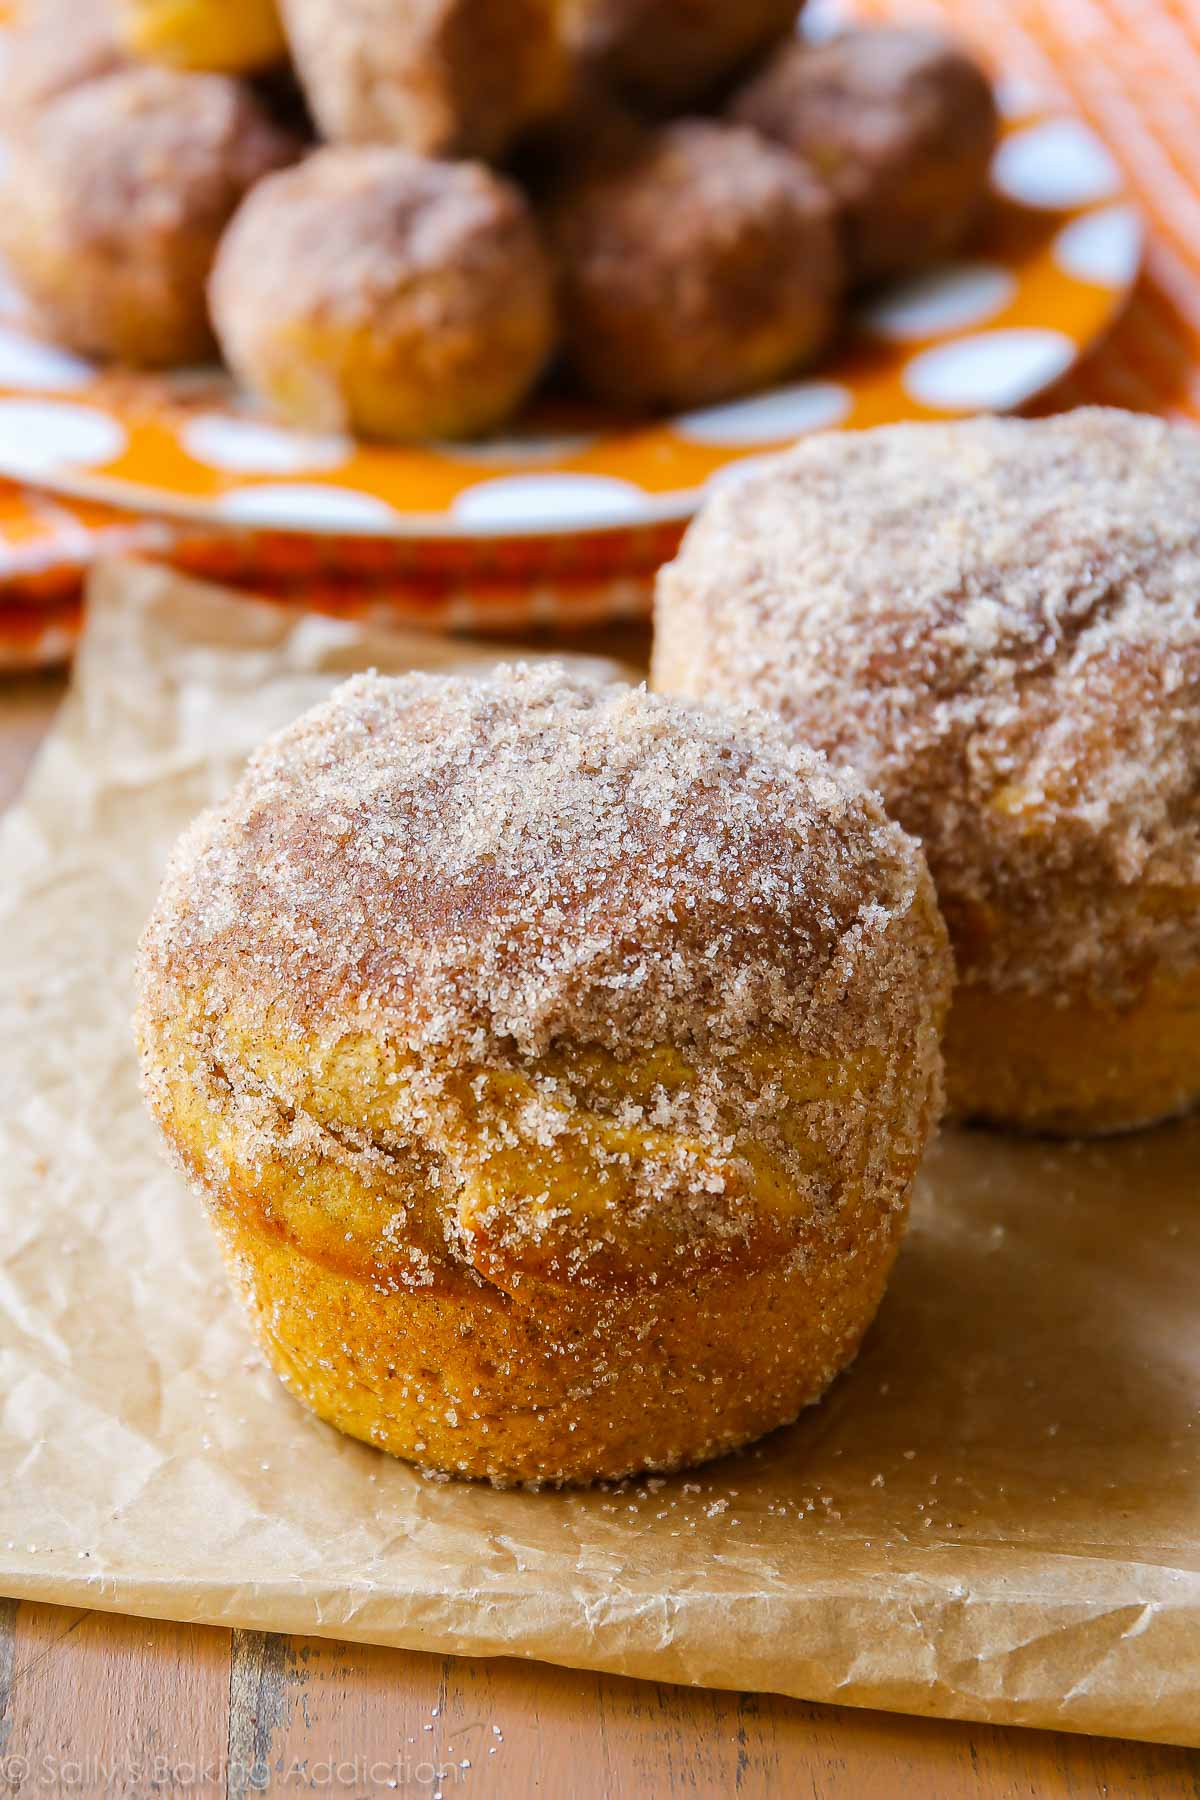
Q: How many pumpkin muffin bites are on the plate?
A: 8